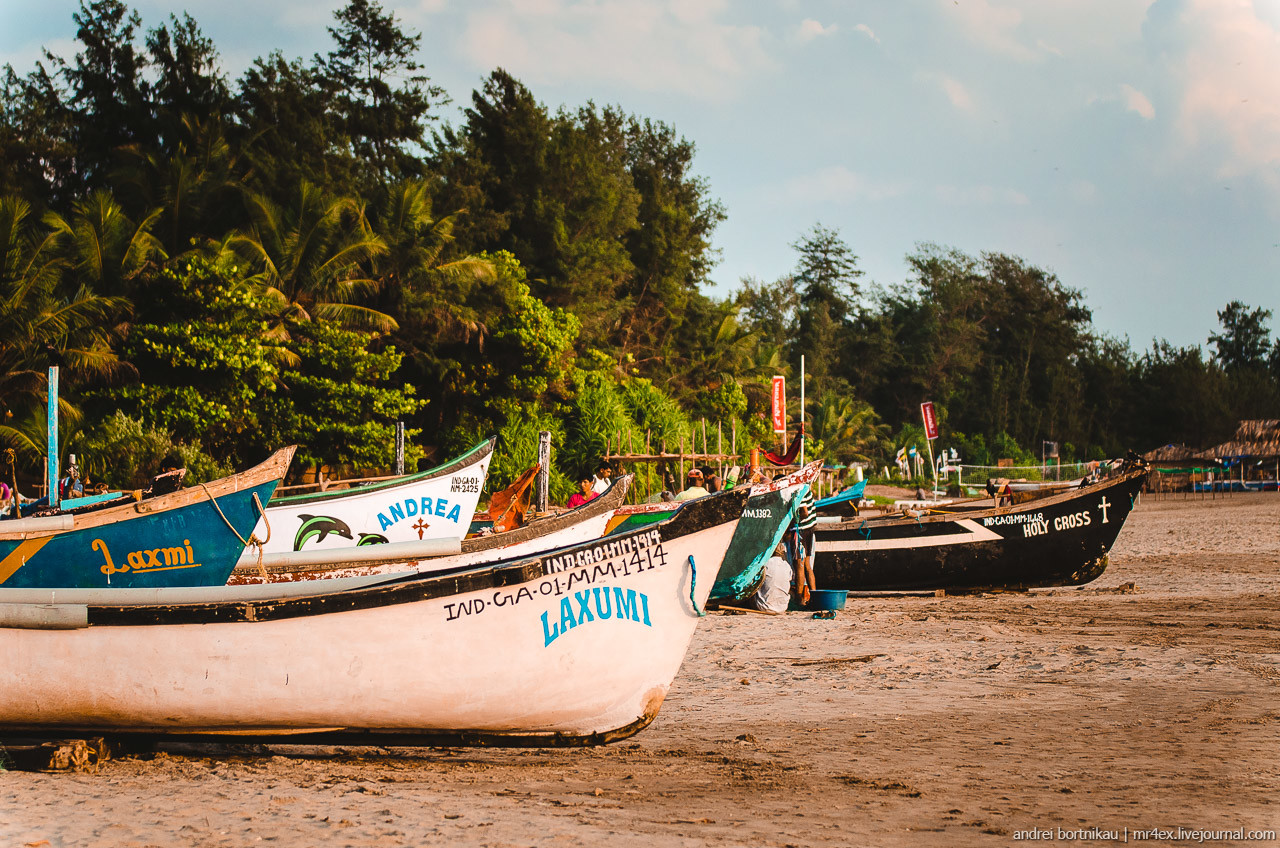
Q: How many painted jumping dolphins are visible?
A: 2